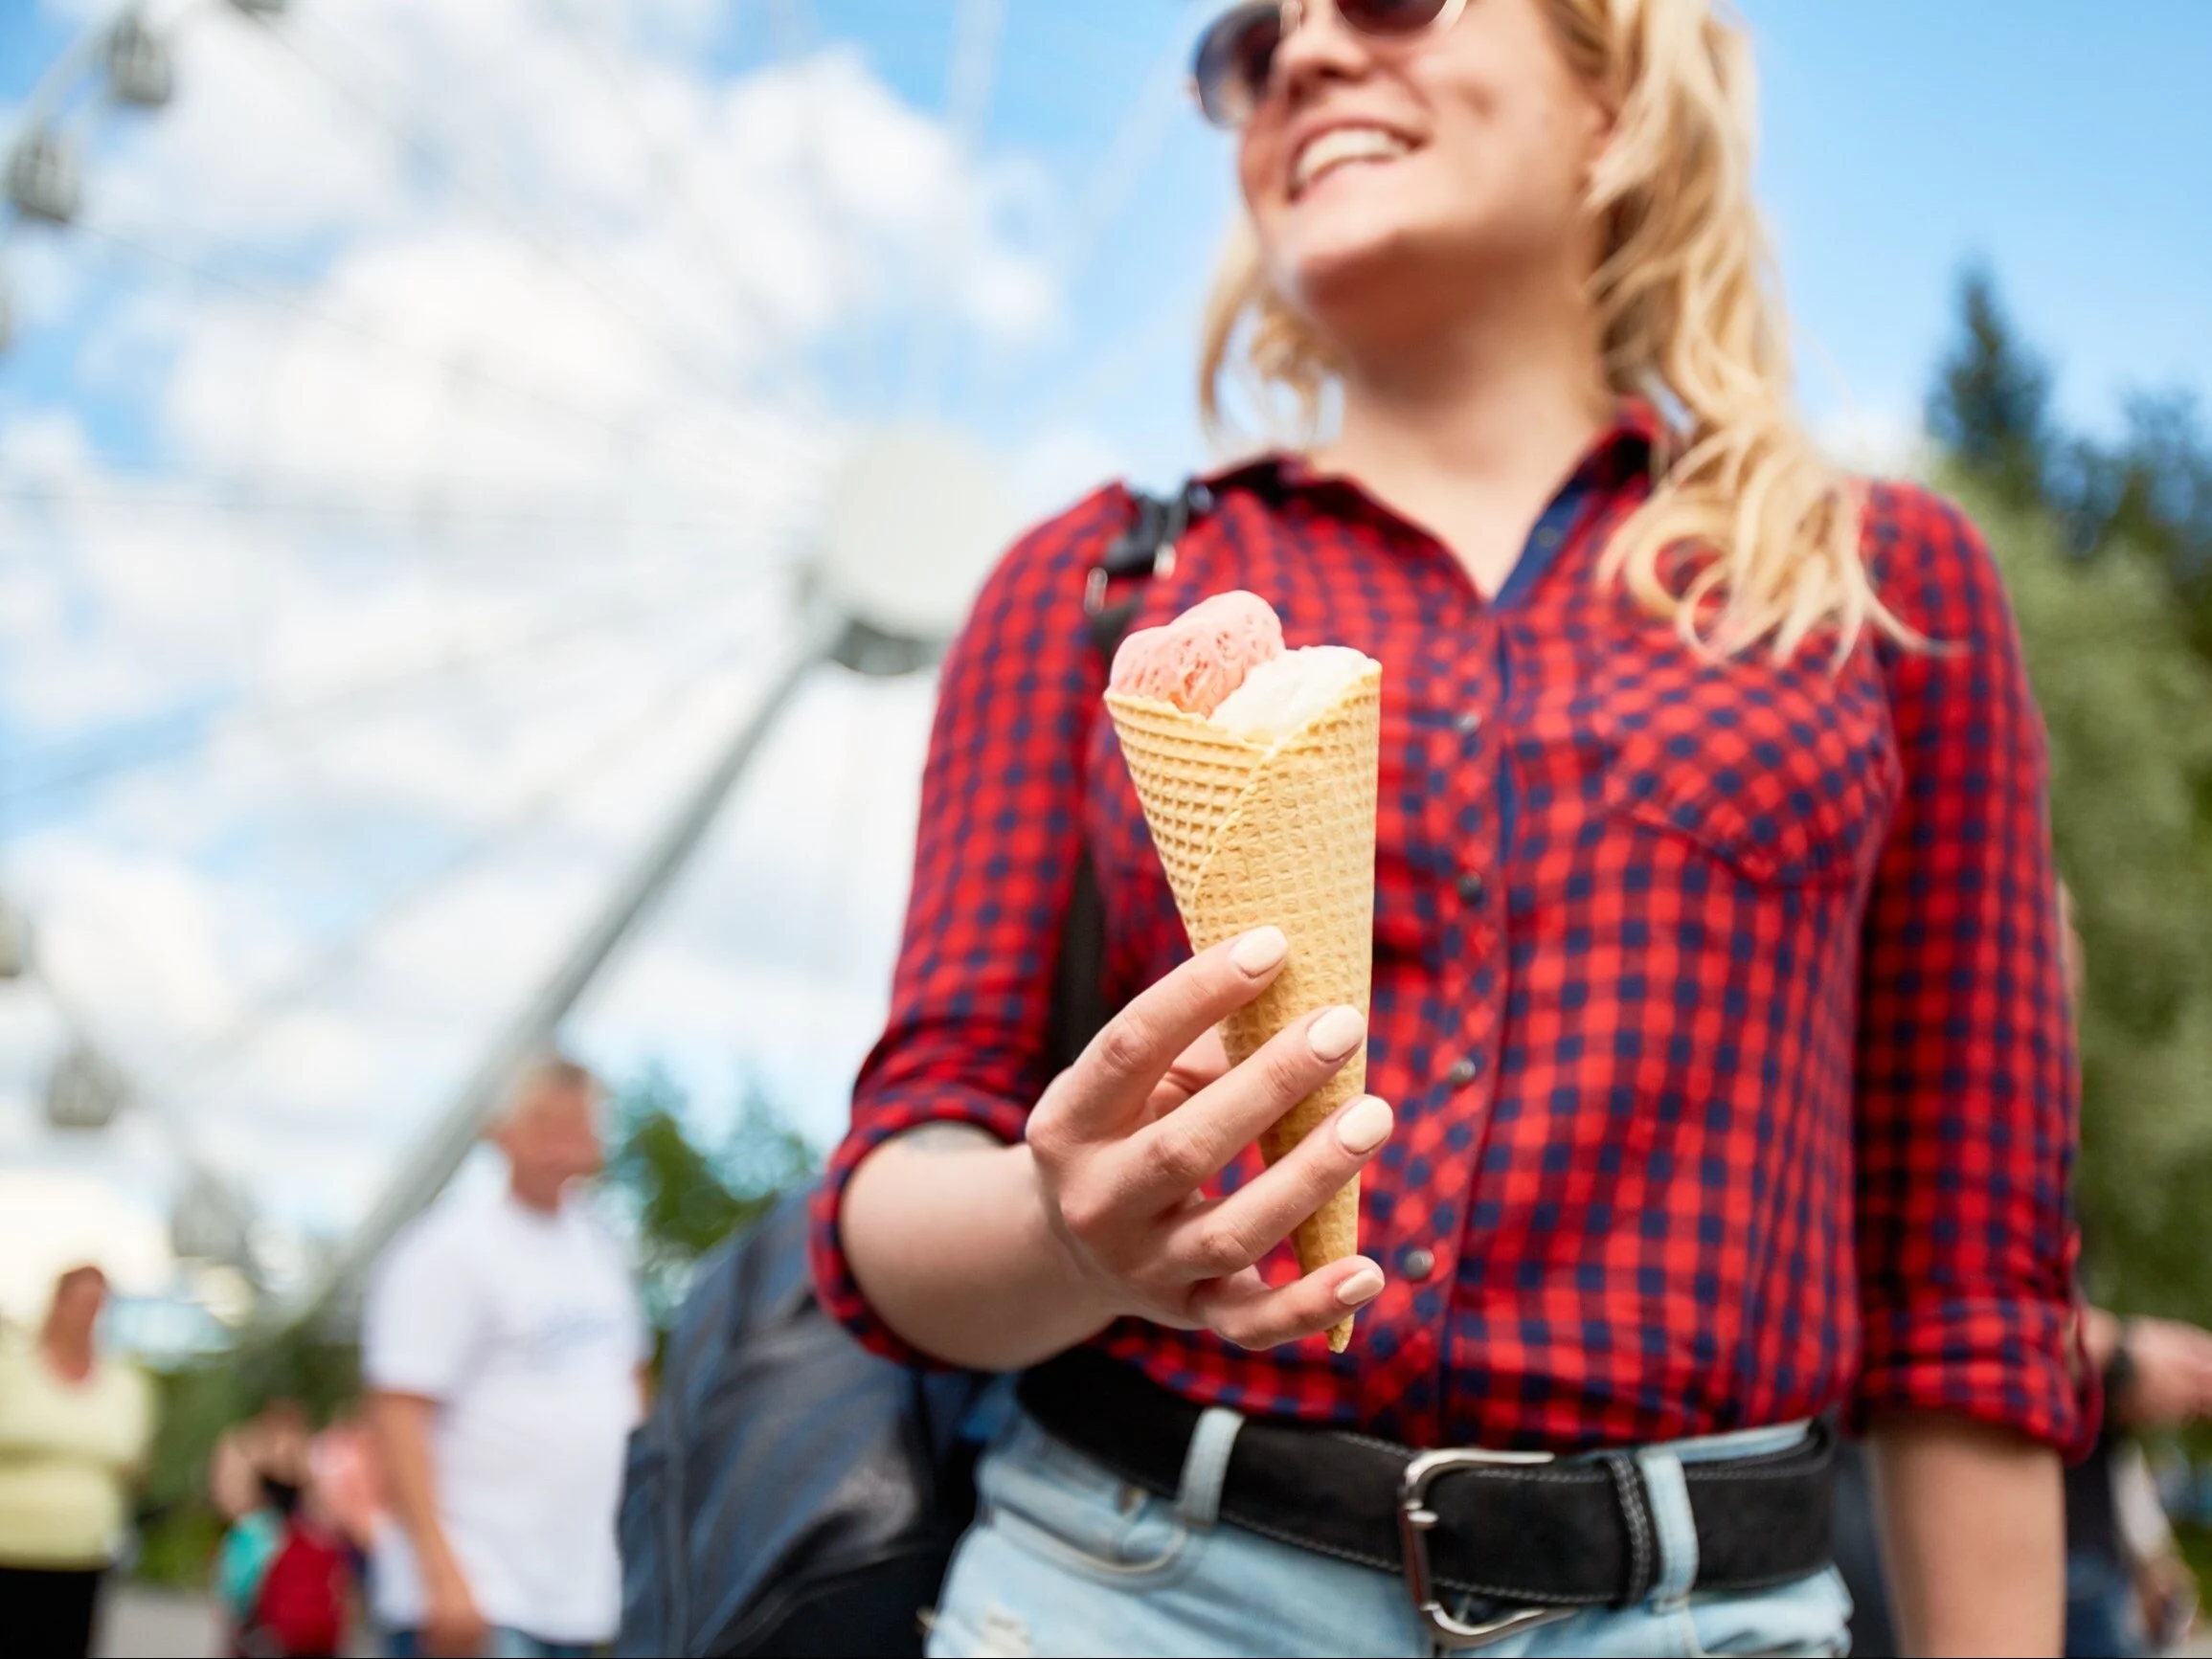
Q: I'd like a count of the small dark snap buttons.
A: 4